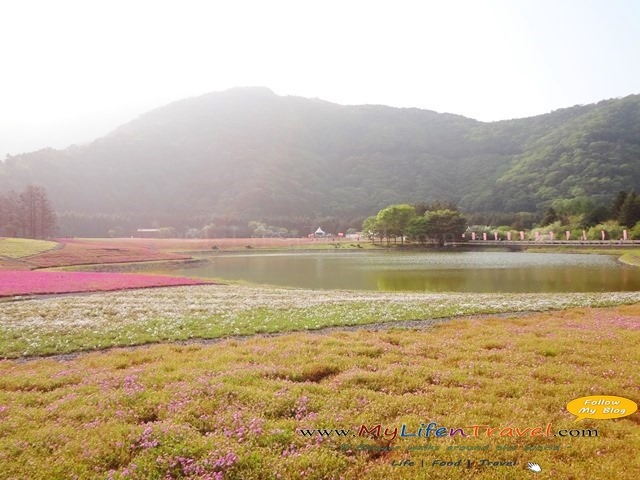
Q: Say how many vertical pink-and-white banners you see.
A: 12